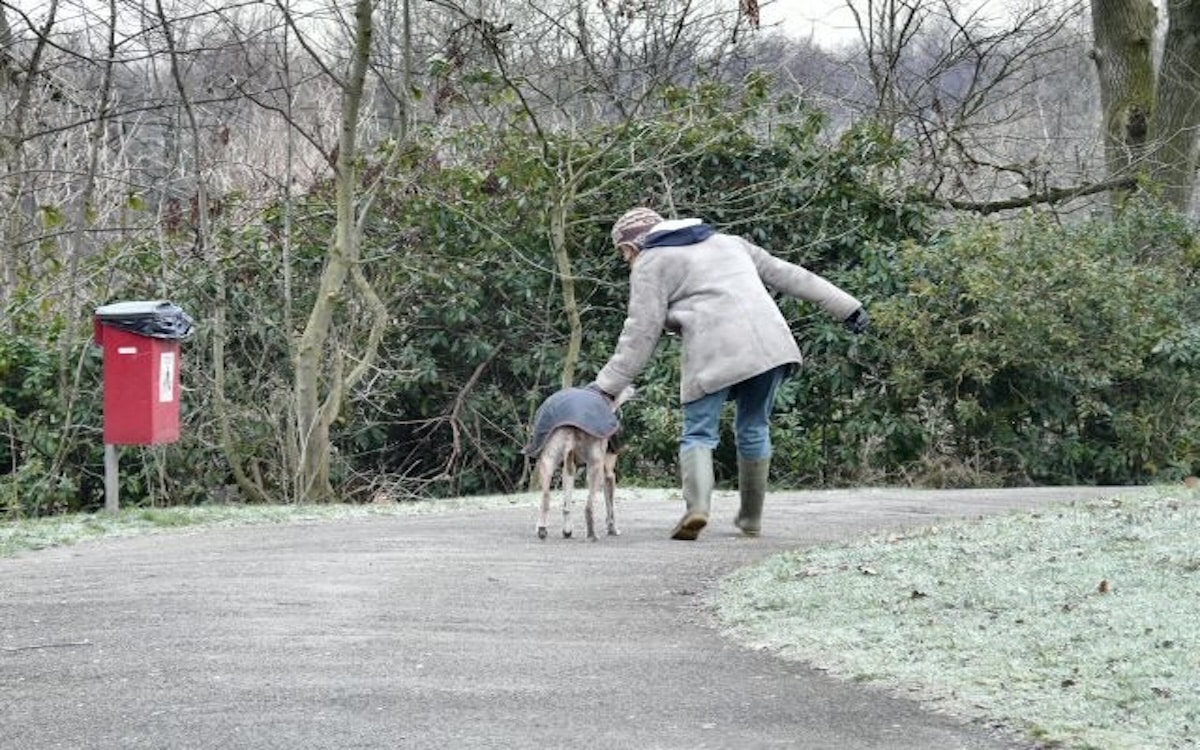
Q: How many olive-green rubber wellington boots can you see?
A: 2